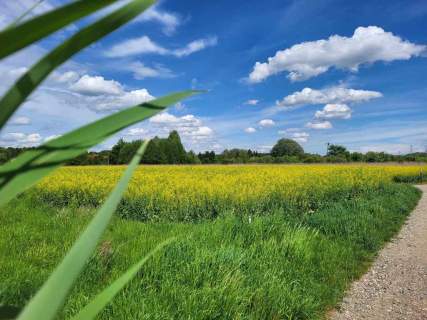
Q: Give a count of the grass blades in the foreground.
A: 5